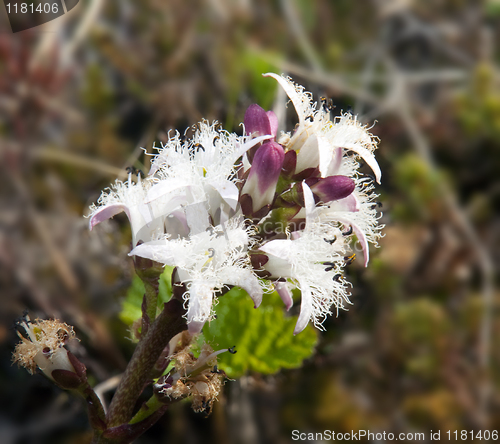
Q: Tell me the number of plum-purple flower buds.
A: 3